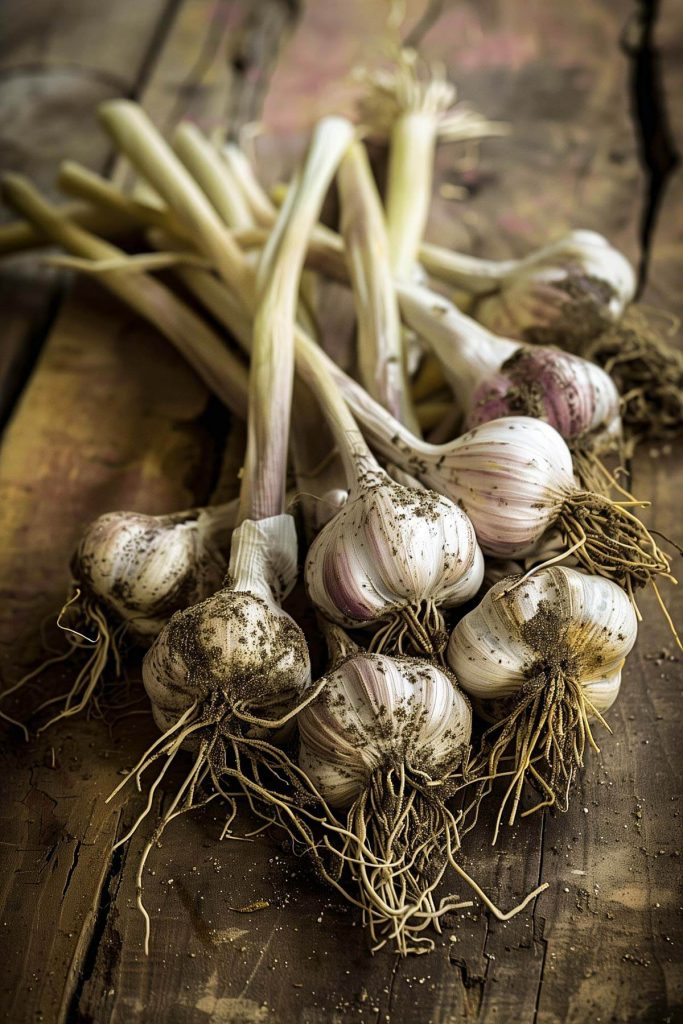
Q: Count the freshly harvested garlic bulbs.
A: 8